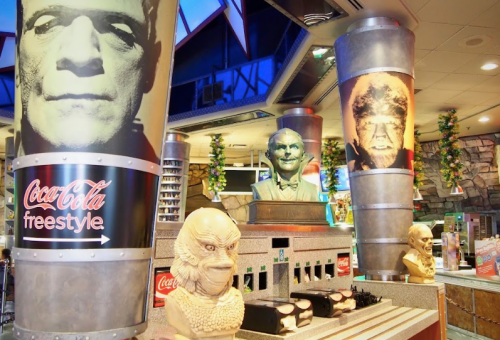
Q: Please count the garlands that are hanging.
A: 4